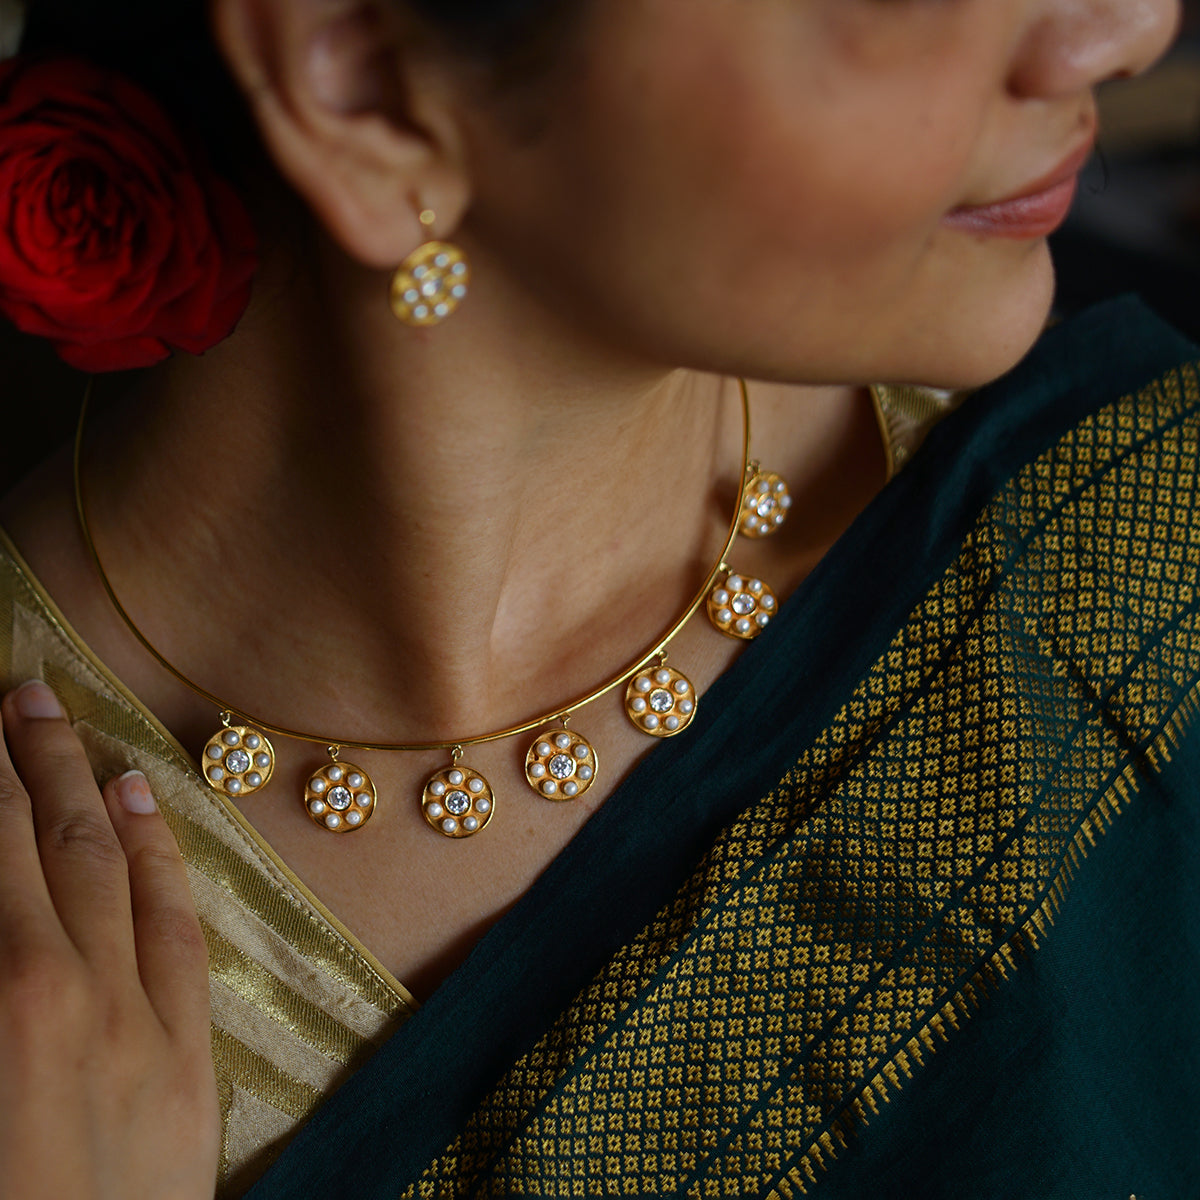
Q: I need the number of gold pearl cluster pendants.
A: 7